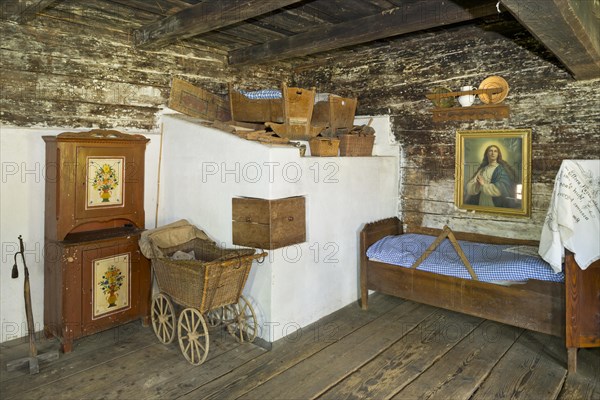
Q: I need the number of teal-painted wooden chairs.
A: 0